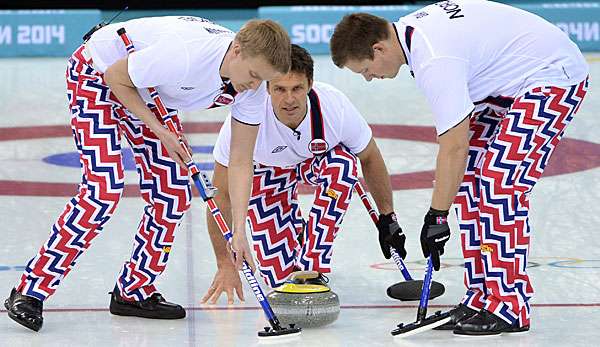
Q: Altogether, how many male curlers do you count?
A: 3